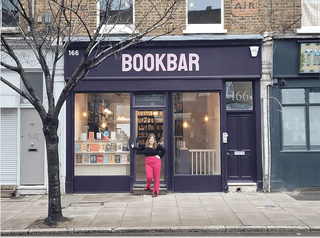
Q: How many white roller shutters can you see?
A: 1